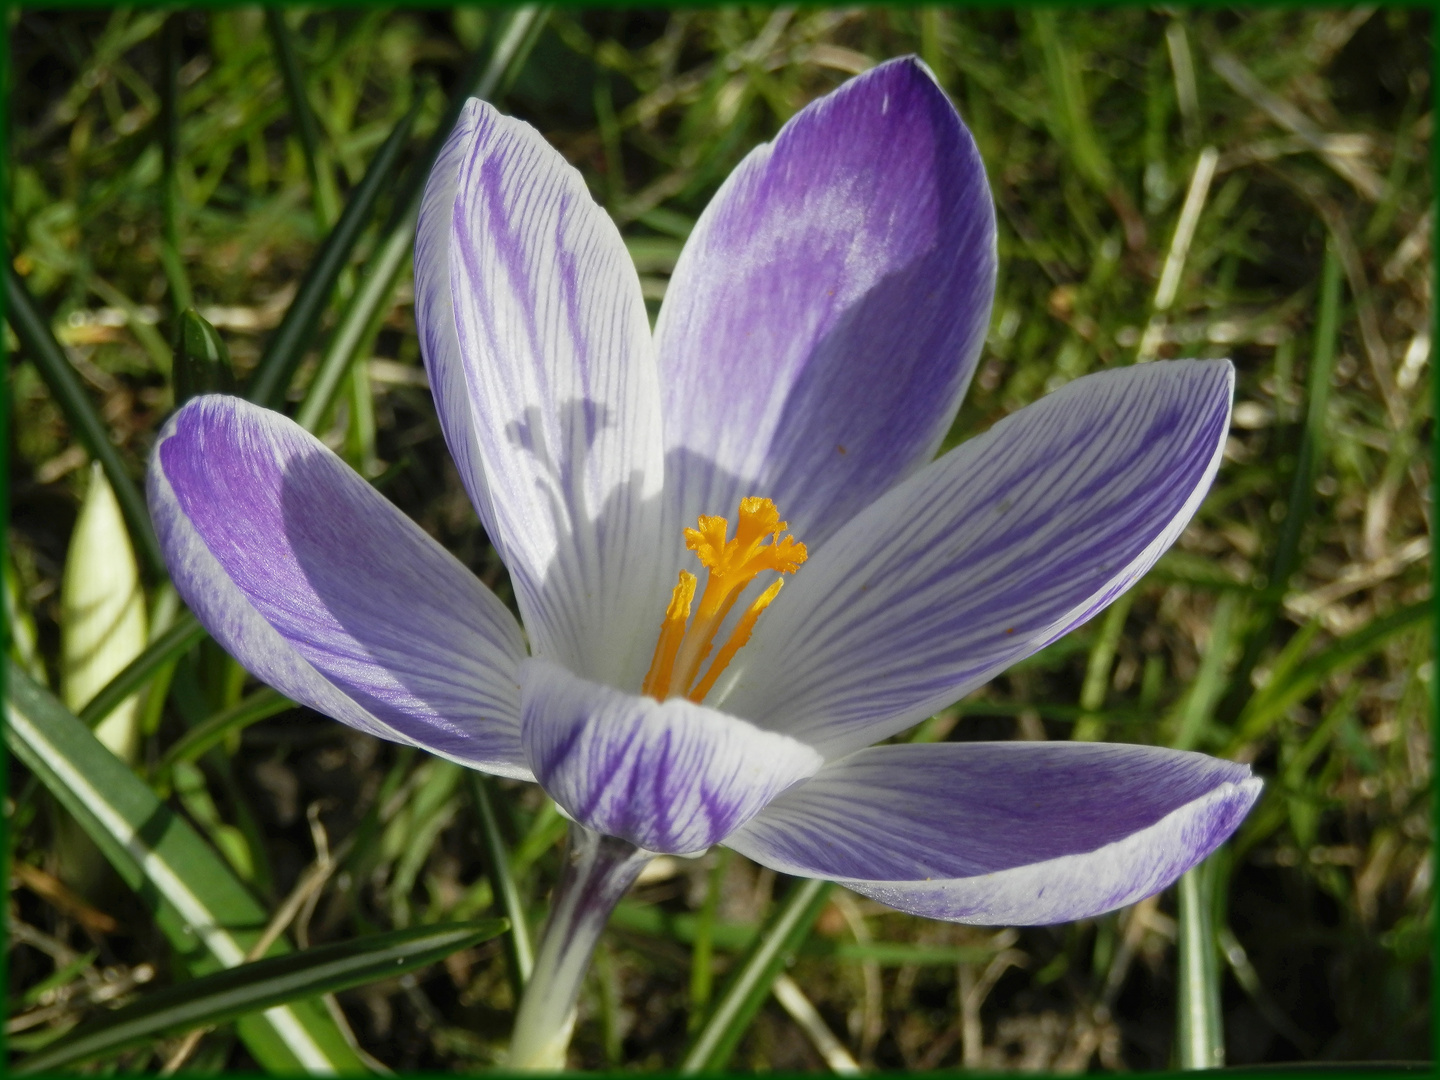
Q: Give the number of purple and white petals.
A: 6